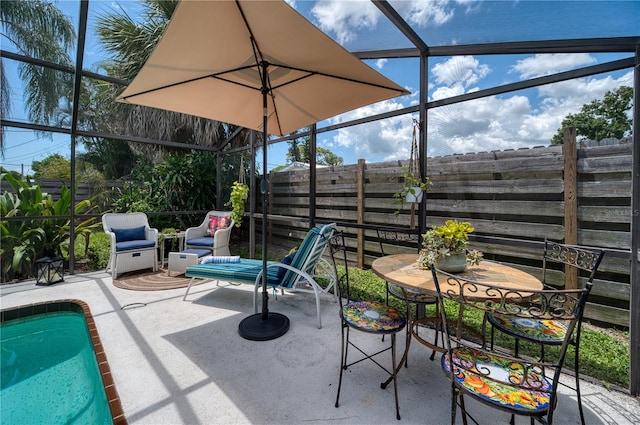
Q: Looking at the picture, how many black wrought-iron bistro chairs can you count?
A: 4